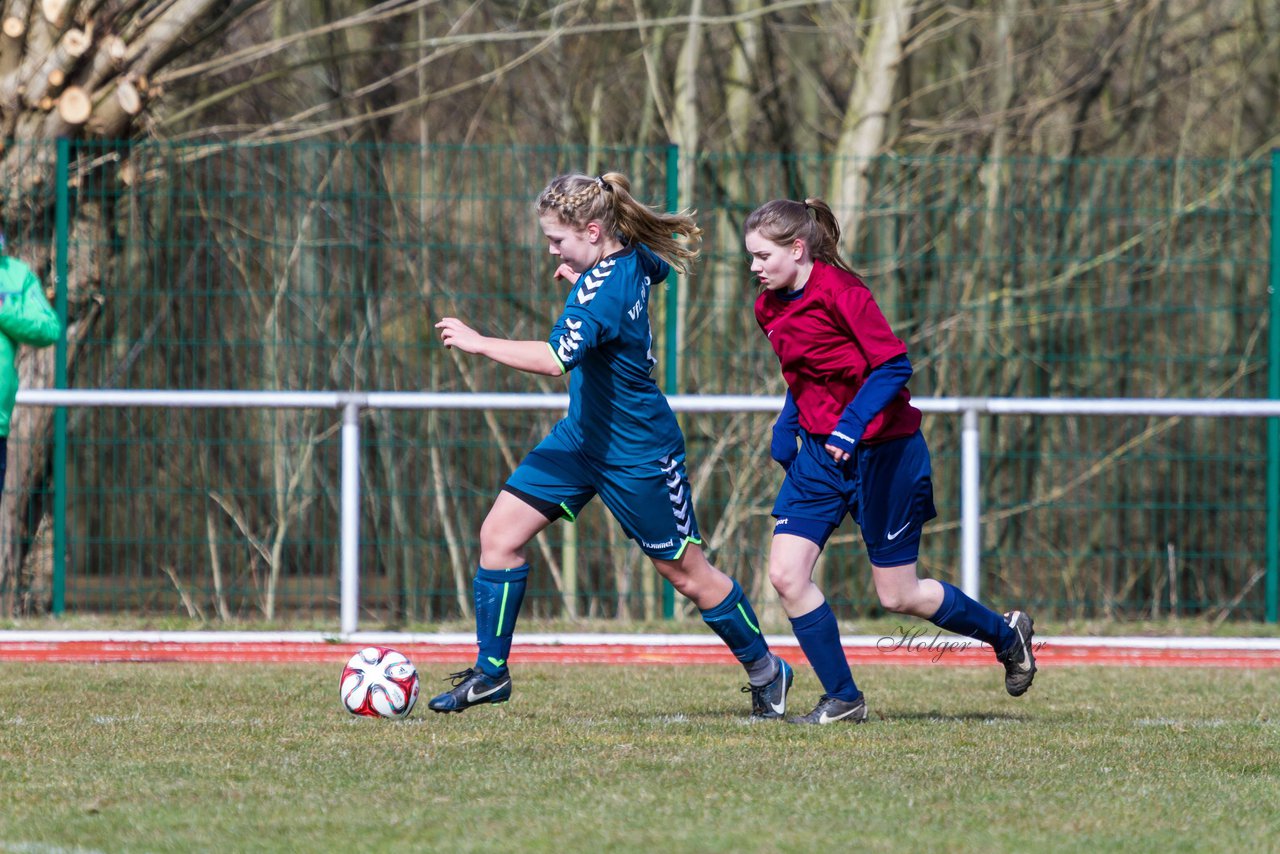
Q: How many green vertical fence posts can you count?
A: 3